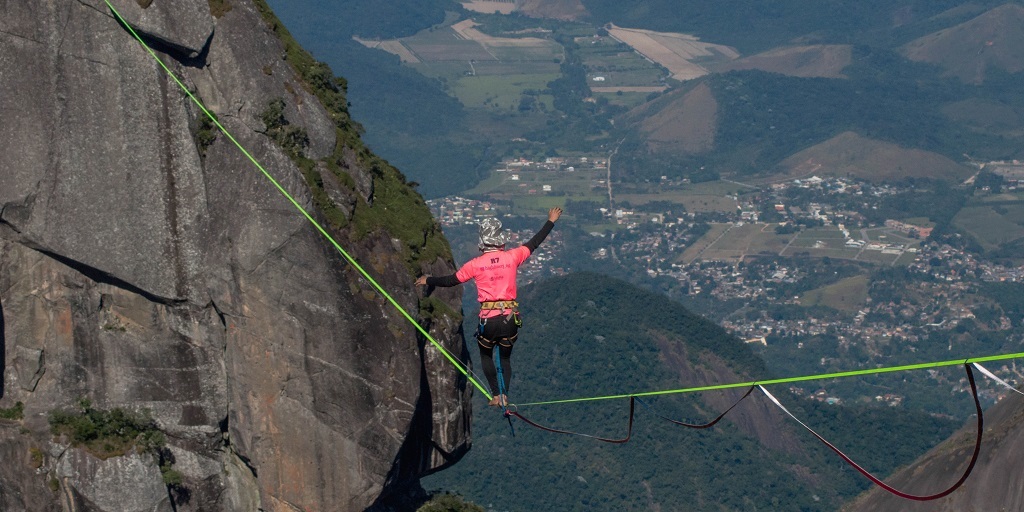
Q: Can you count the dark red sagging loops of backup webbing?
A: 3